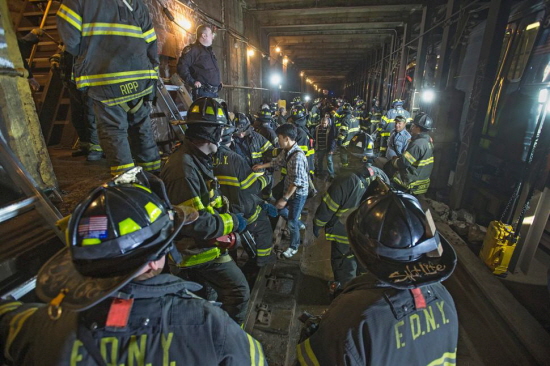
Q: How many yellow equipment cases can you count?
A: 1